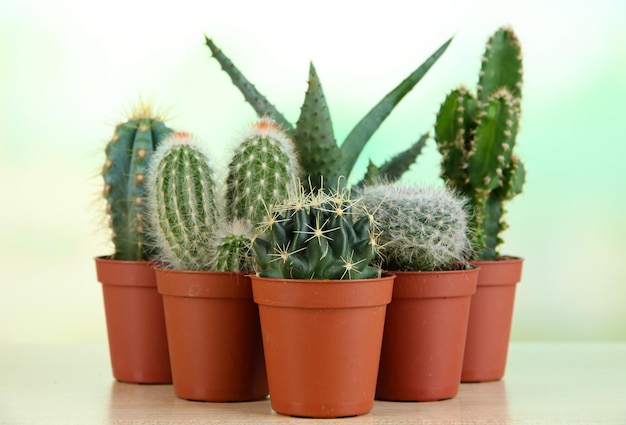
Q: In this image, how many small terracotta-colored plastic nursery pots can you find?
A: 5